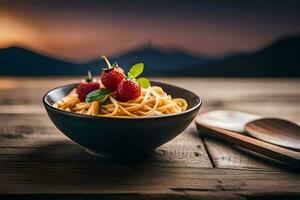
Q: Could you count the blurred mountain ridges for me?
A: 3